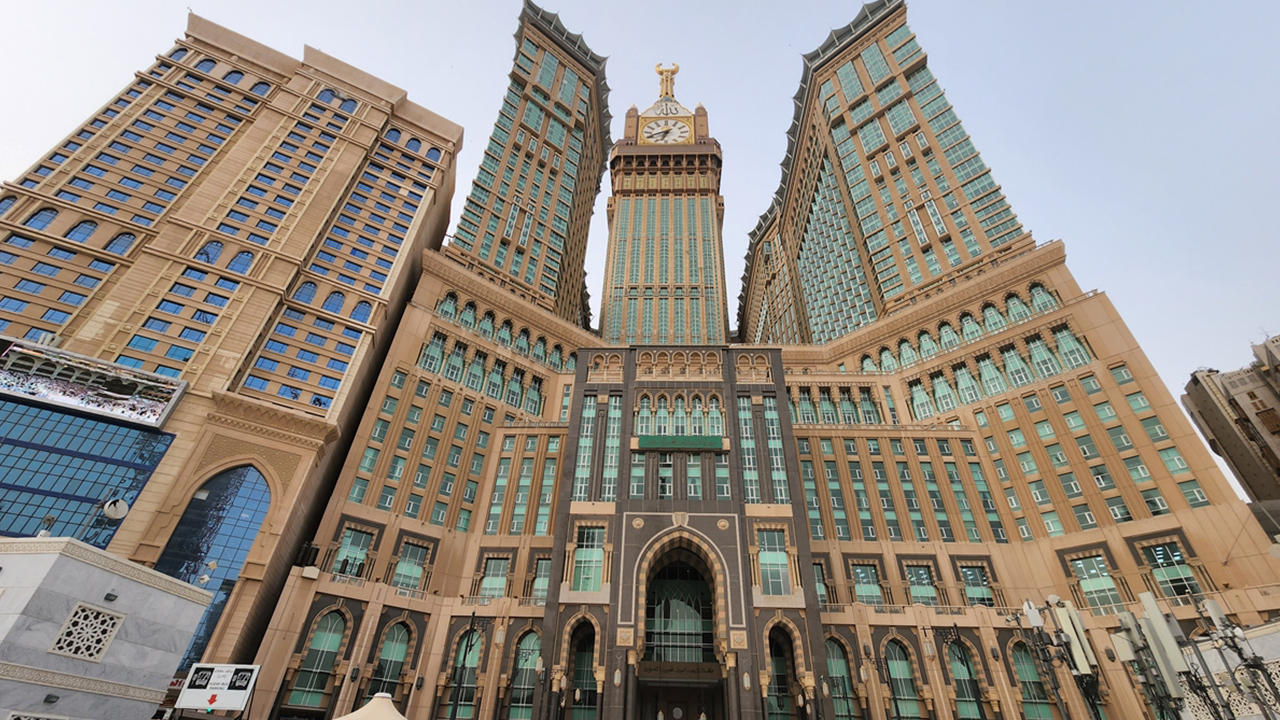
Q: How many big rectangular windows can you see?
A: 12